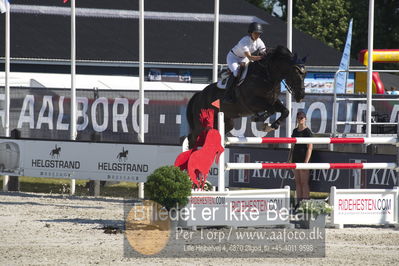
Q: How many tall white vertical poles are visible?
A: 6